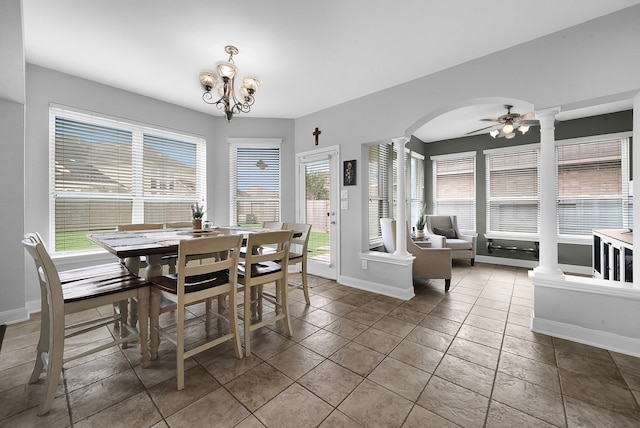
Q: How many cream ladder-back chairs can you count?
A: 8